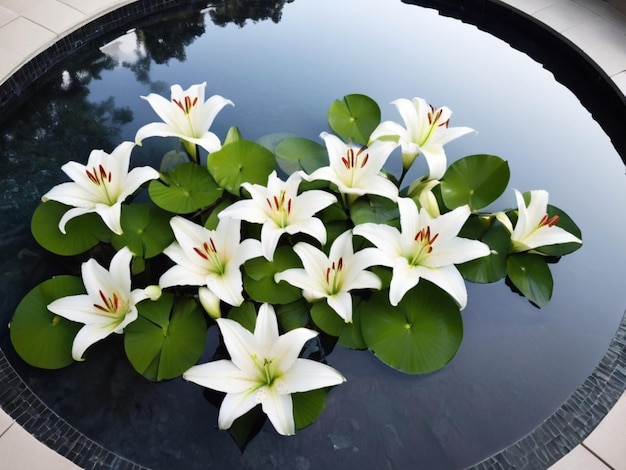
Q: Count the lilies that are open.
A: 11